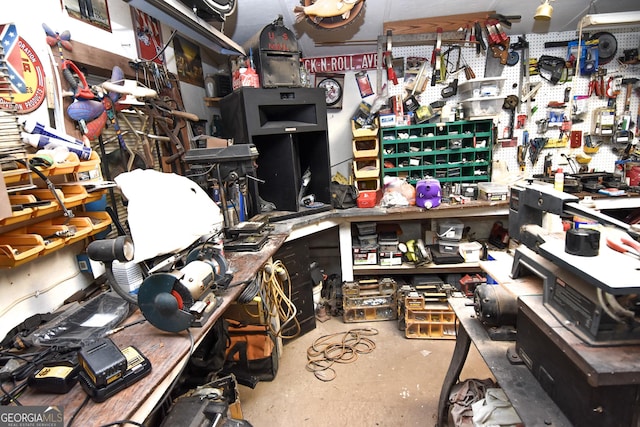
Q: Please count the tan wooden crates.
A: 0